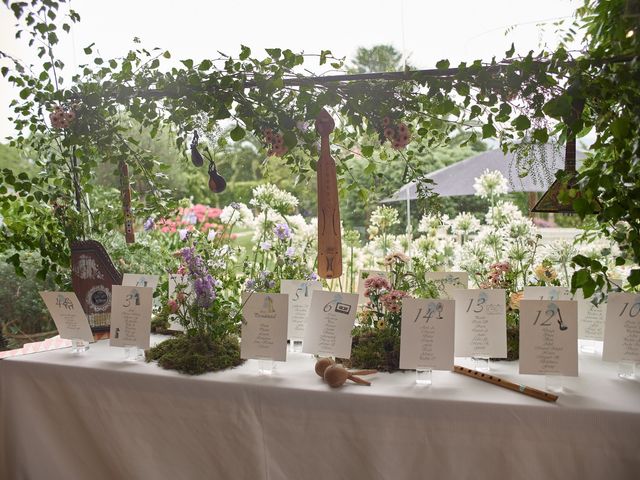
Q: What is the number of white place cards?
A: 15